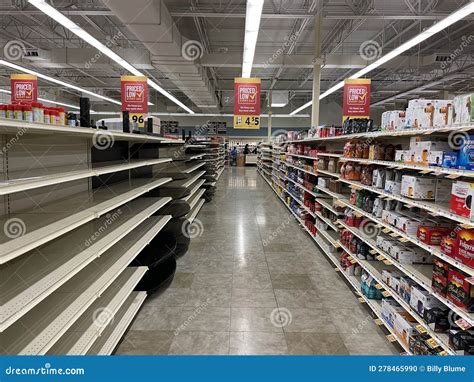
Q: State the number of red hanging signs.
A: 4